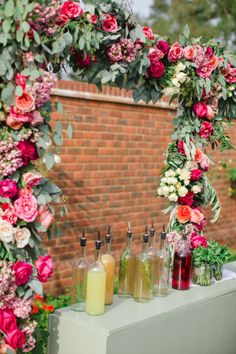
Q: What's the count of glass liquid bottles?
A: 8